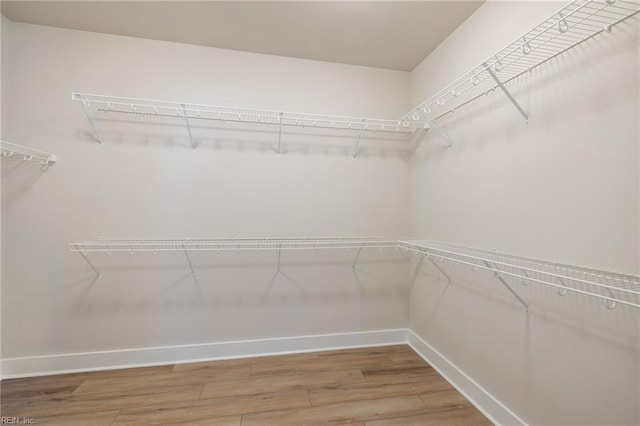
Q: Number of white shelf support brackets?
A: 12